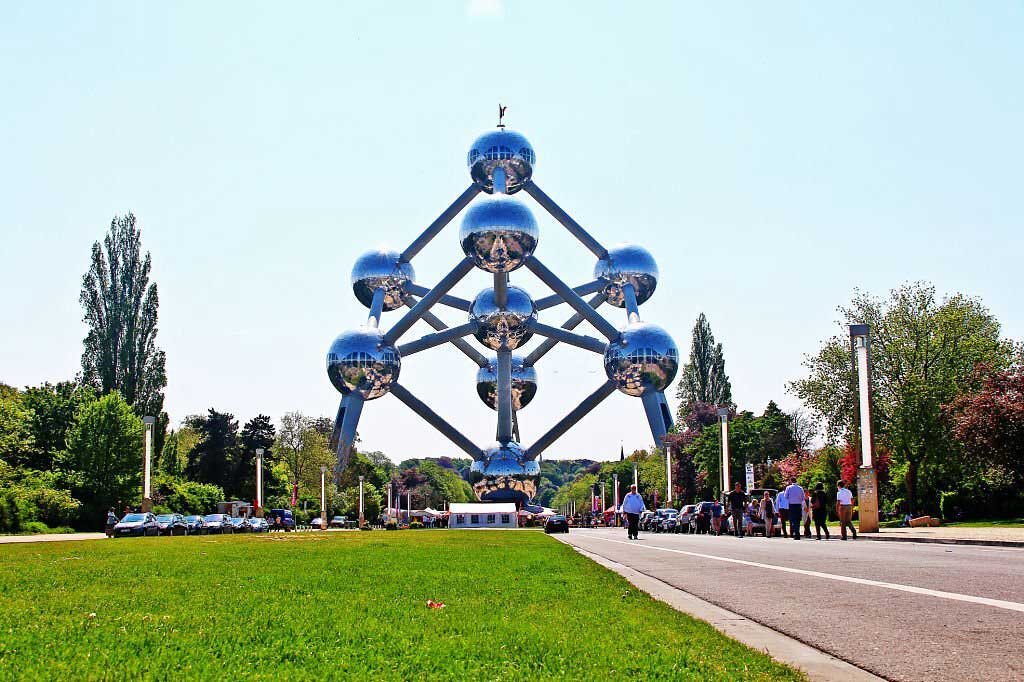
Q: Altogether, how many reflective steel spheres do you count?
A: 9